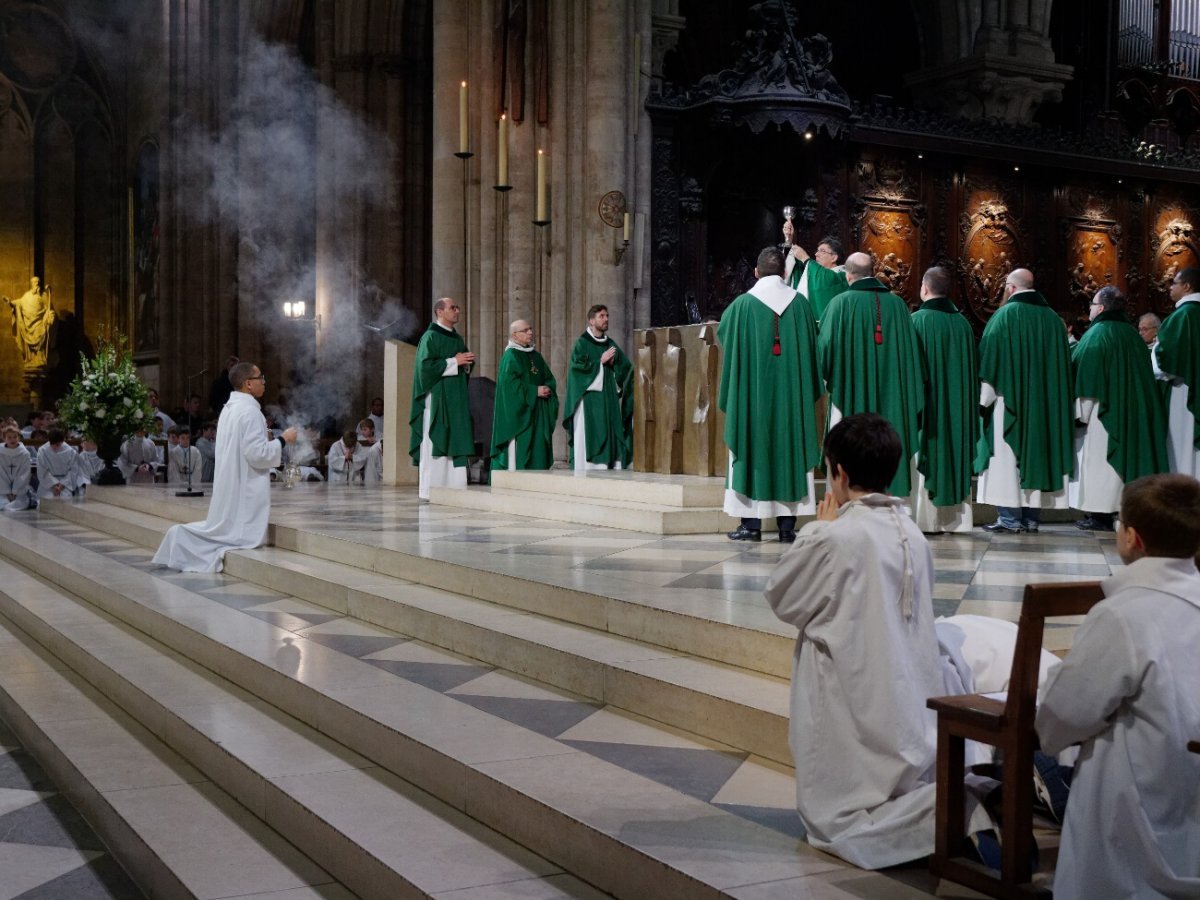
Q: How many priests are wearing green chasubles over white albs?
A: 10